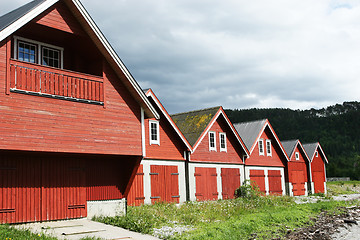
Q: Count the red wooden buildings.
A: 6